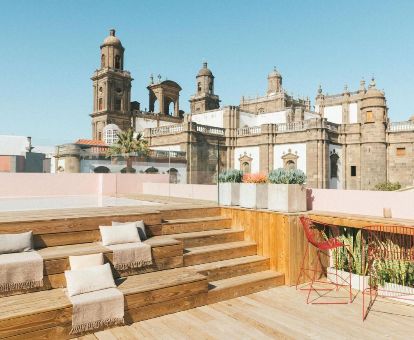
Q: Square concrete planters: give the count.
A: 3